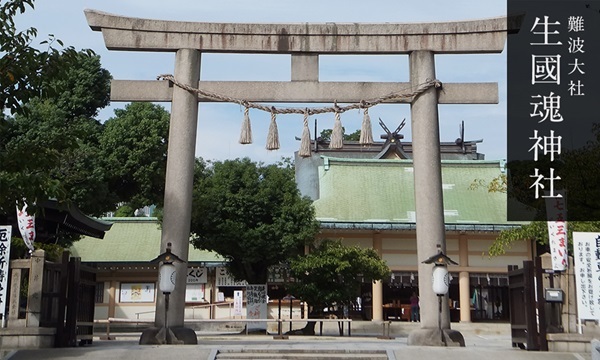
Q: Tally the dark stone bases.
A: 2